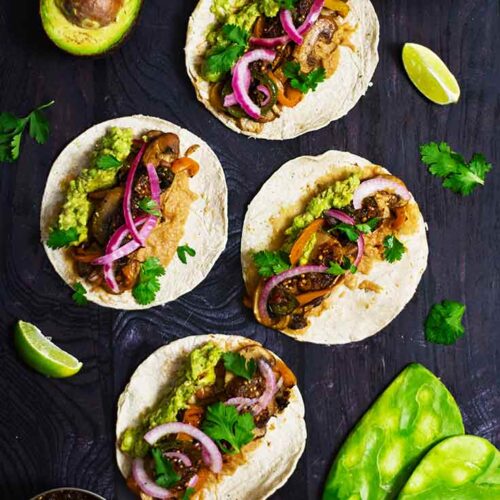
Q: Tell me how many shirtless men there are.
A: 0